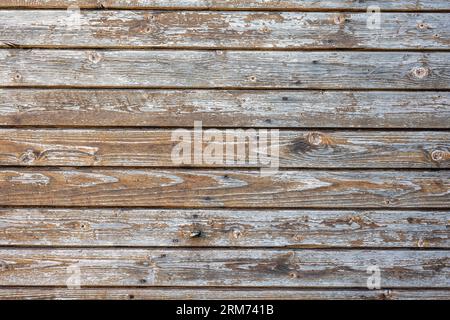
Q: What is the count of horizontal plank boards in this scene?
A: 9